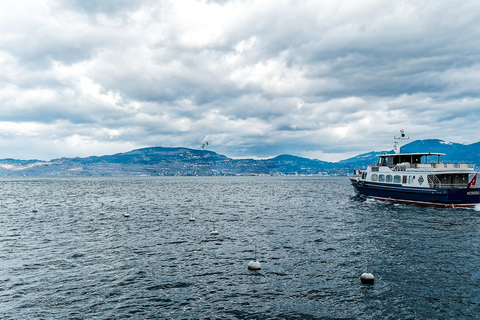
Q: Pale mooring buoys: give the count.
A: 7